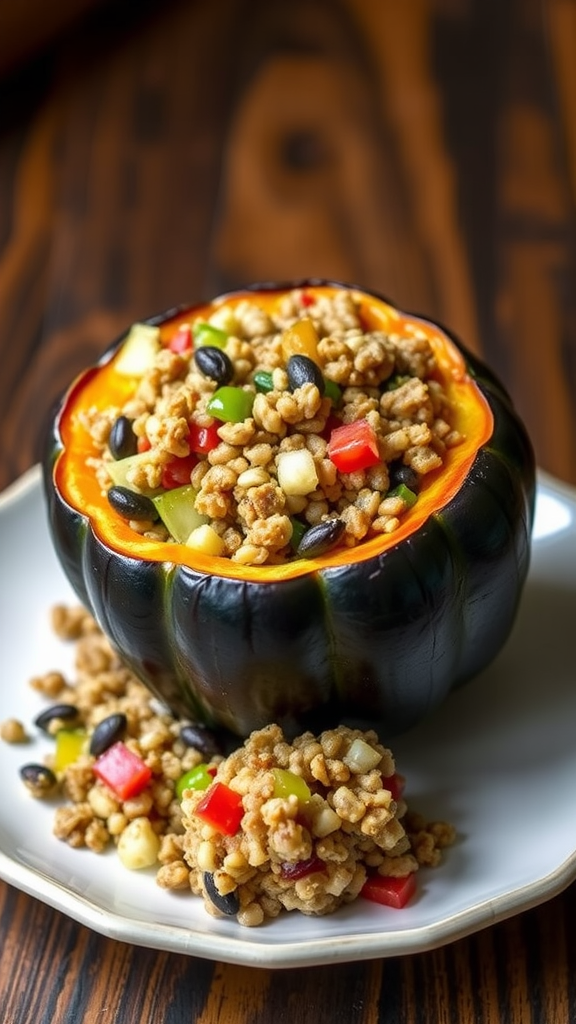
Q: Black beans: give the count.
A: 11